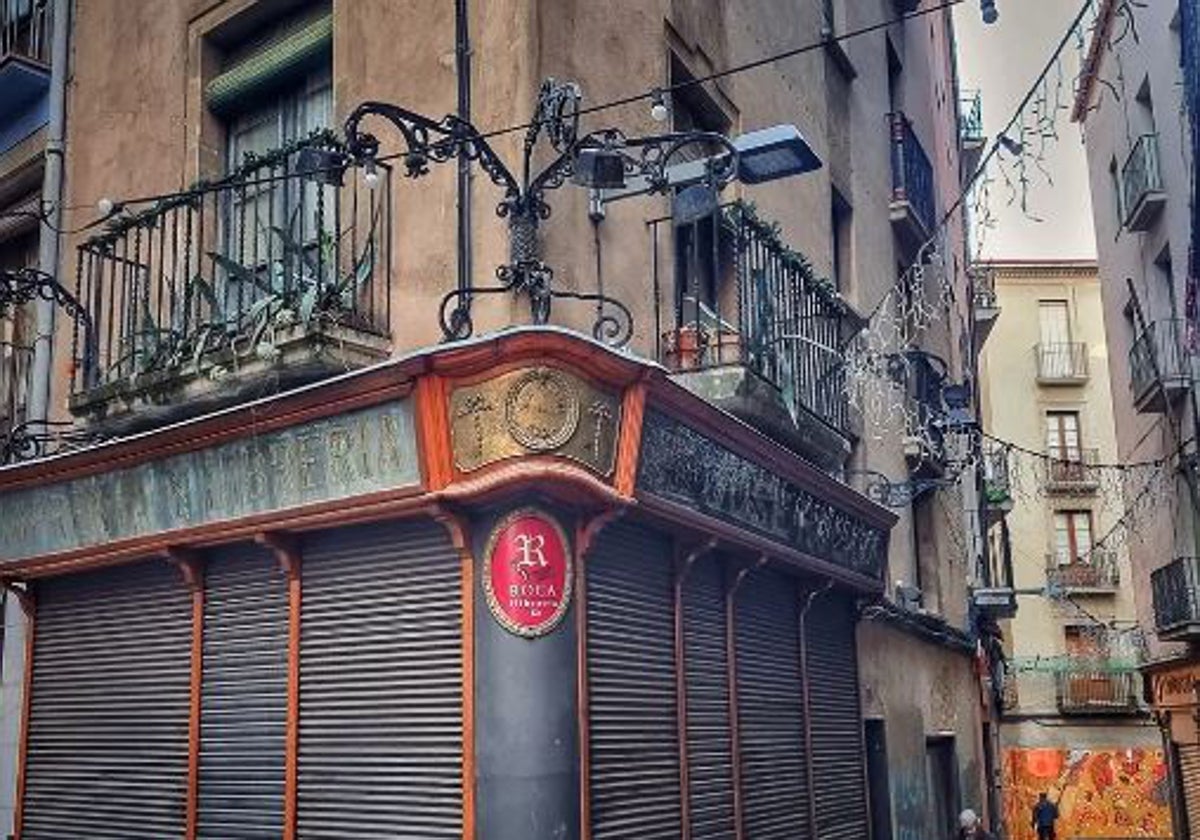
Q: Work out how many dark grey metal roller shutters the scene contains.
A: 7